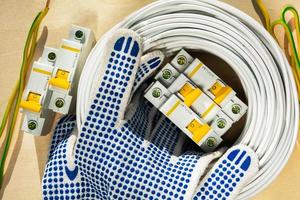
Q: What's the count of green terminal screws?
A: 10